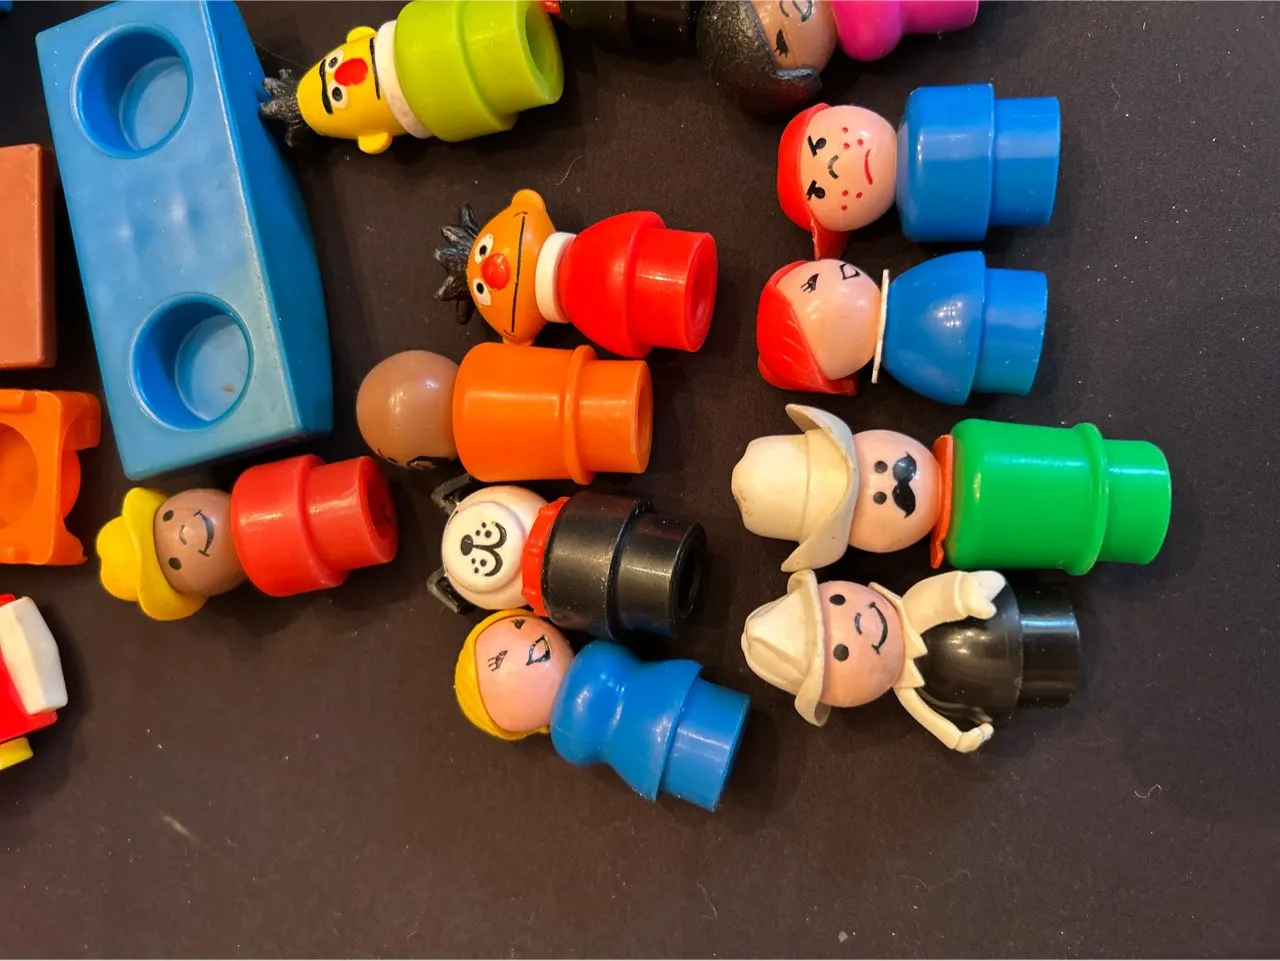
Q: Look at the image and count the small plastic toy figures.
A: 12